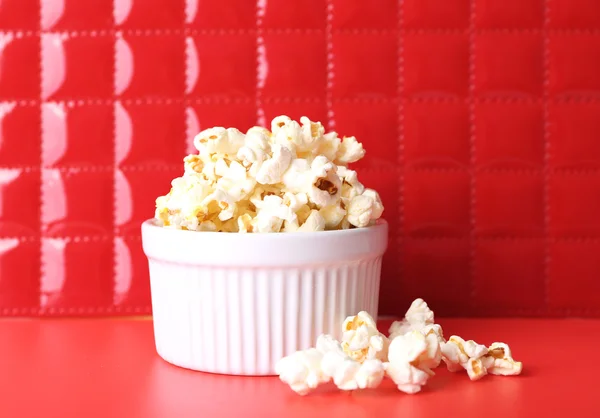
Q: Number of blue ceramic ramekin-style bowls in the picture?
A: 0